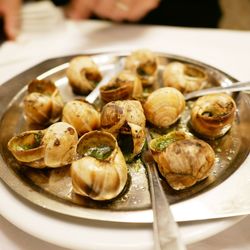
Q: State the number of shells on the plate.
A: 12